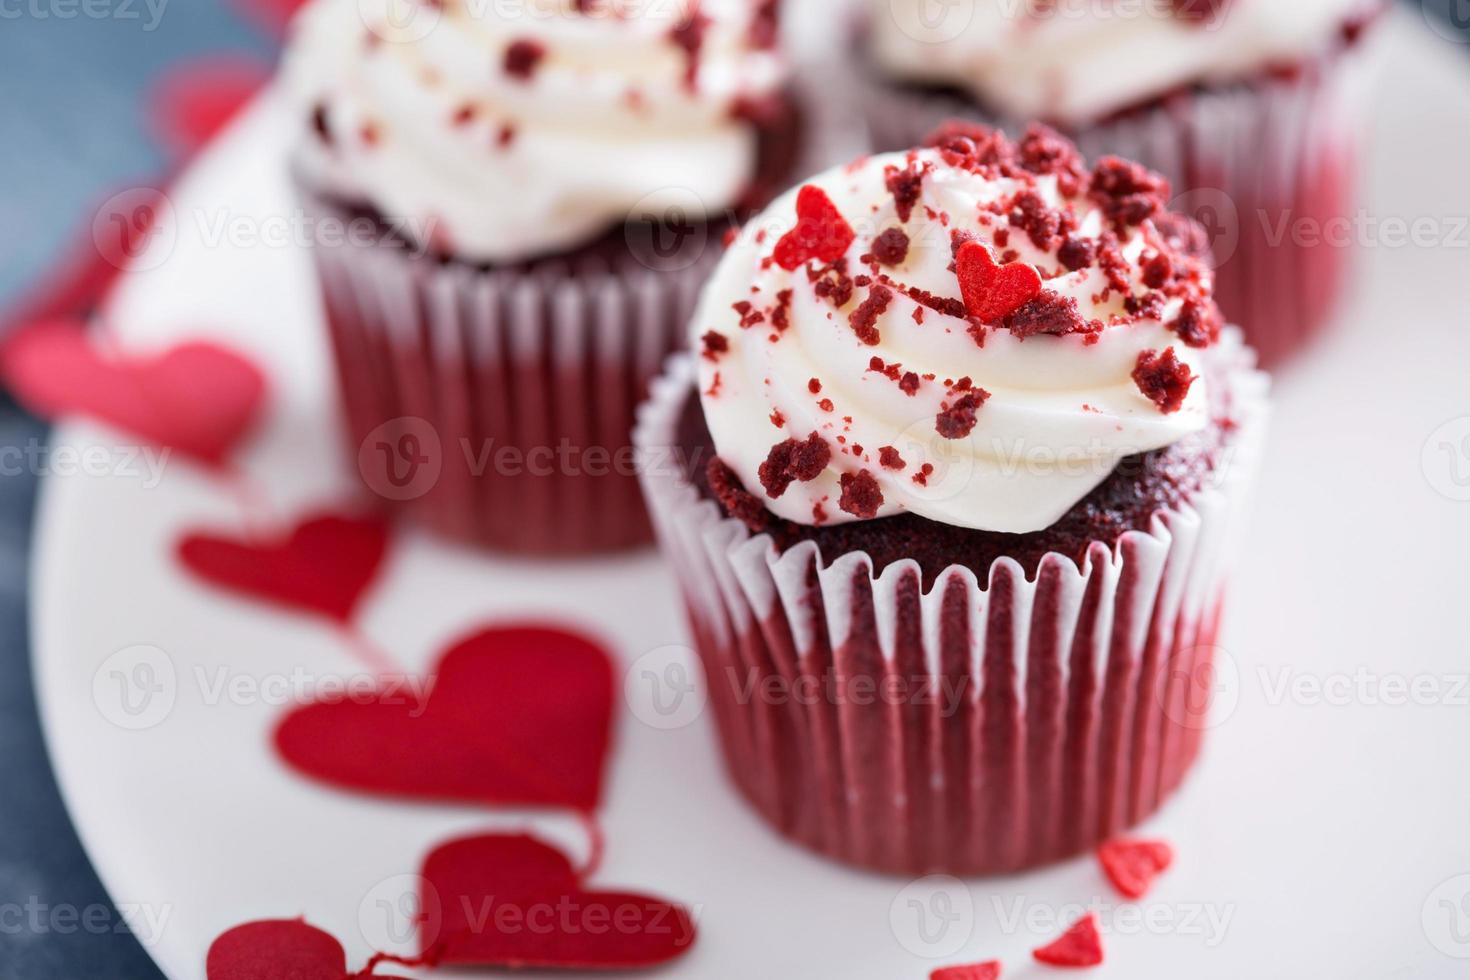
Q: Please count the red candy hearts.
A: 5